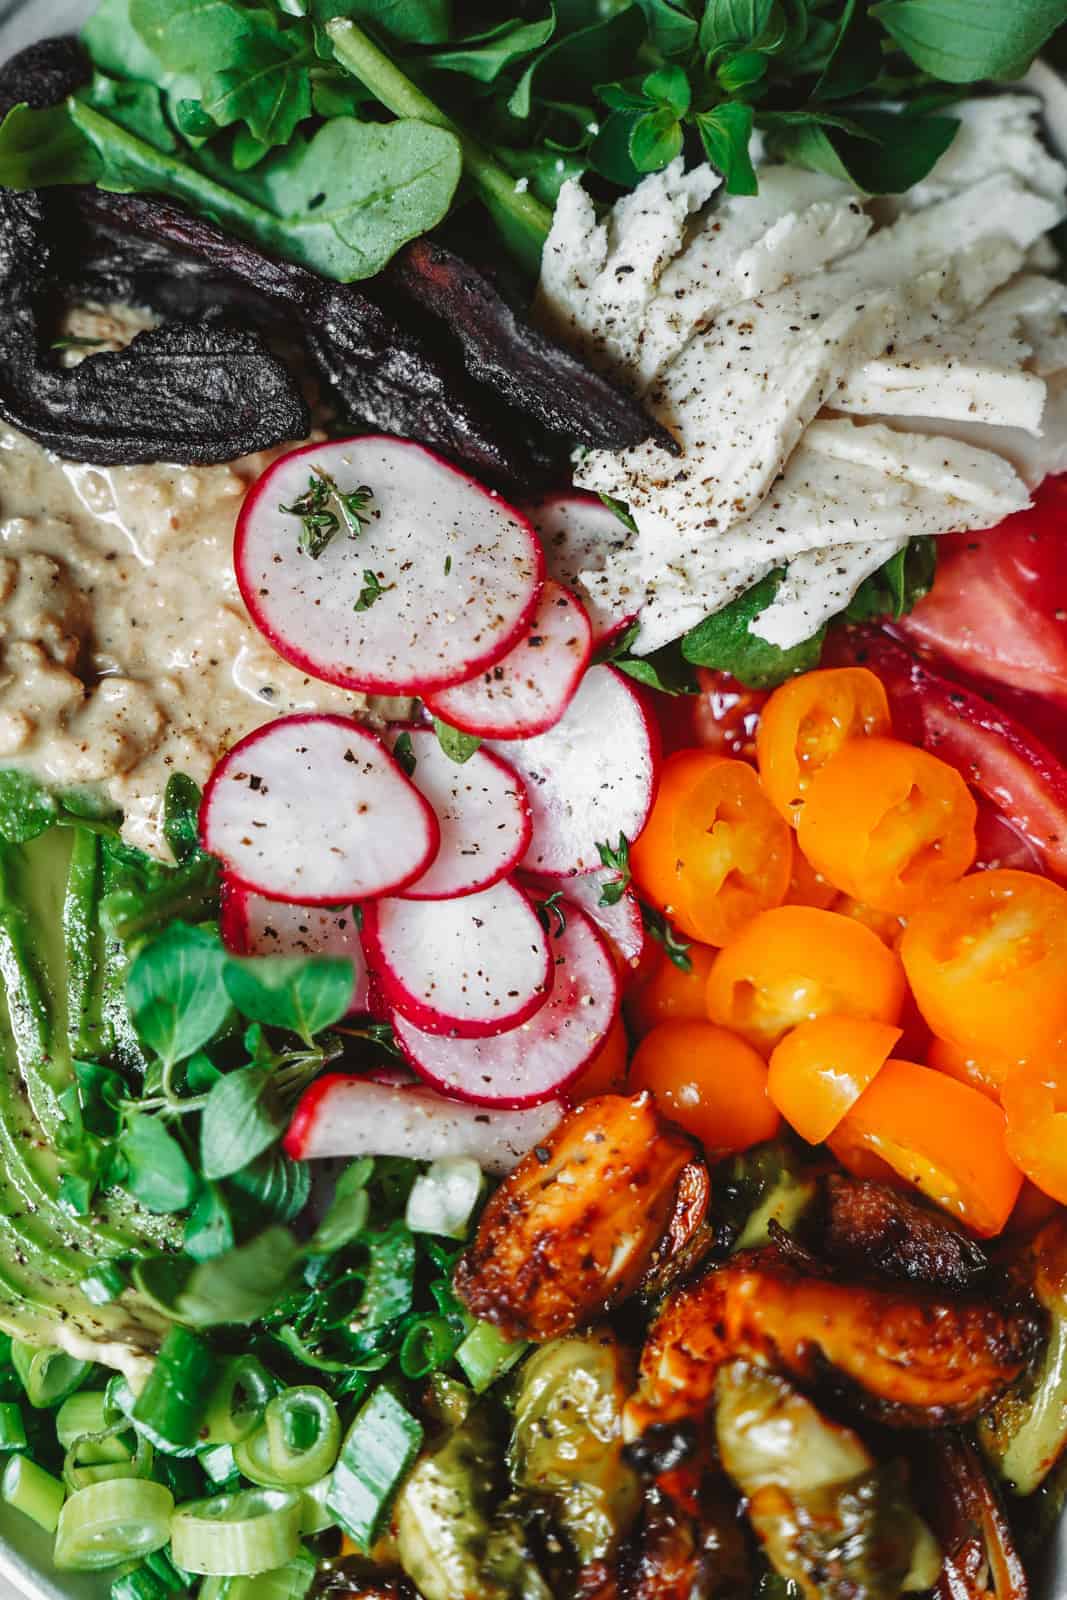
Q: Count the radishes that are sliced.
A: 11